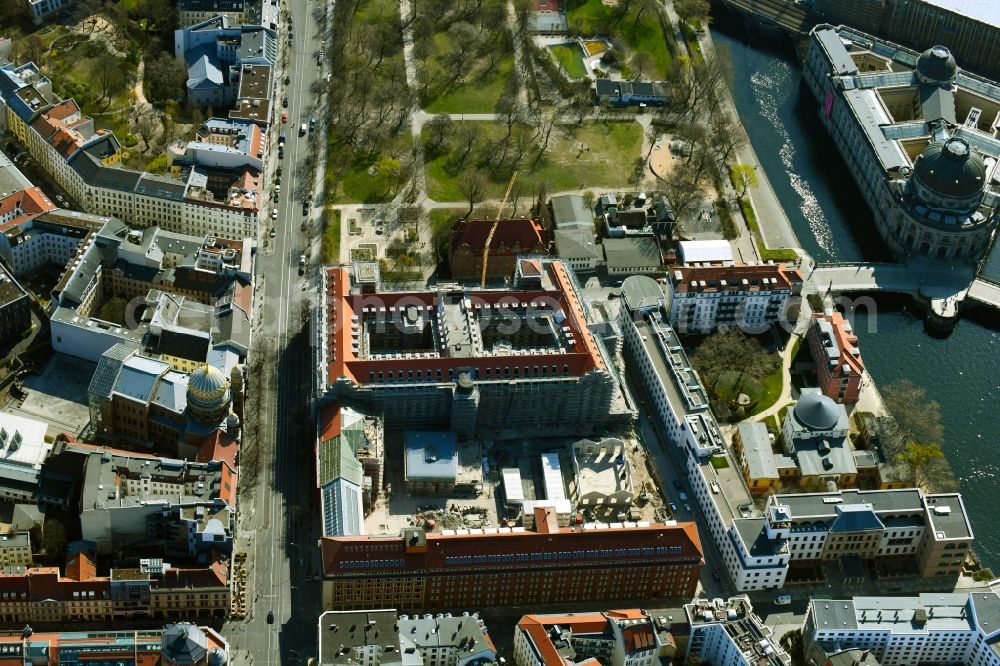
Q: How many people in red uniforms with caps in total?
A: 0